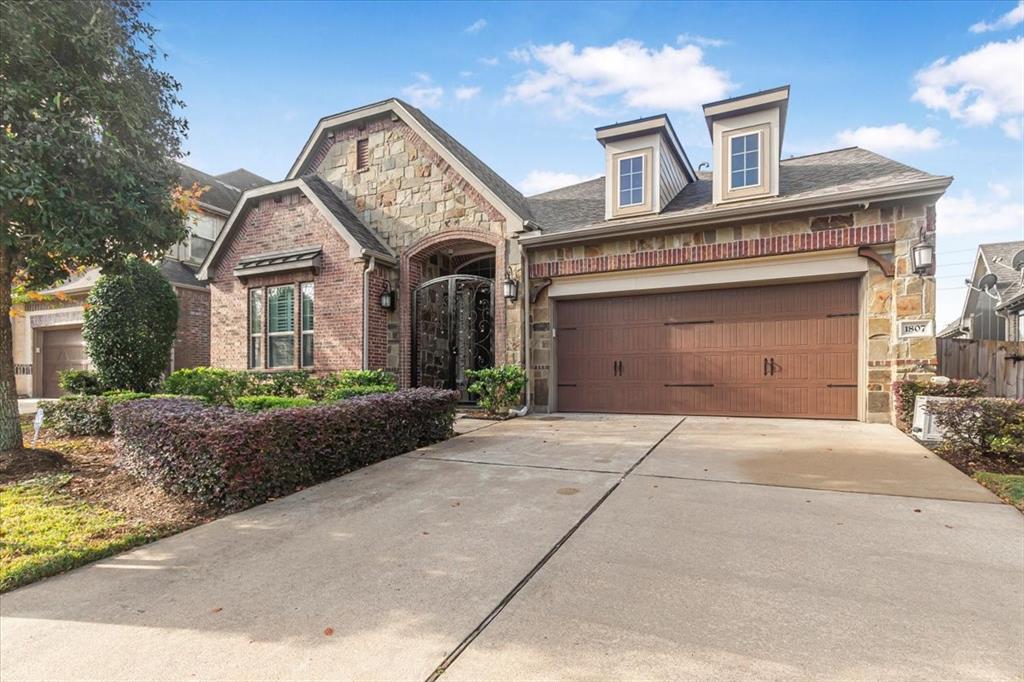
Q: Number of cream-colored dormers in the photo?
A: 2